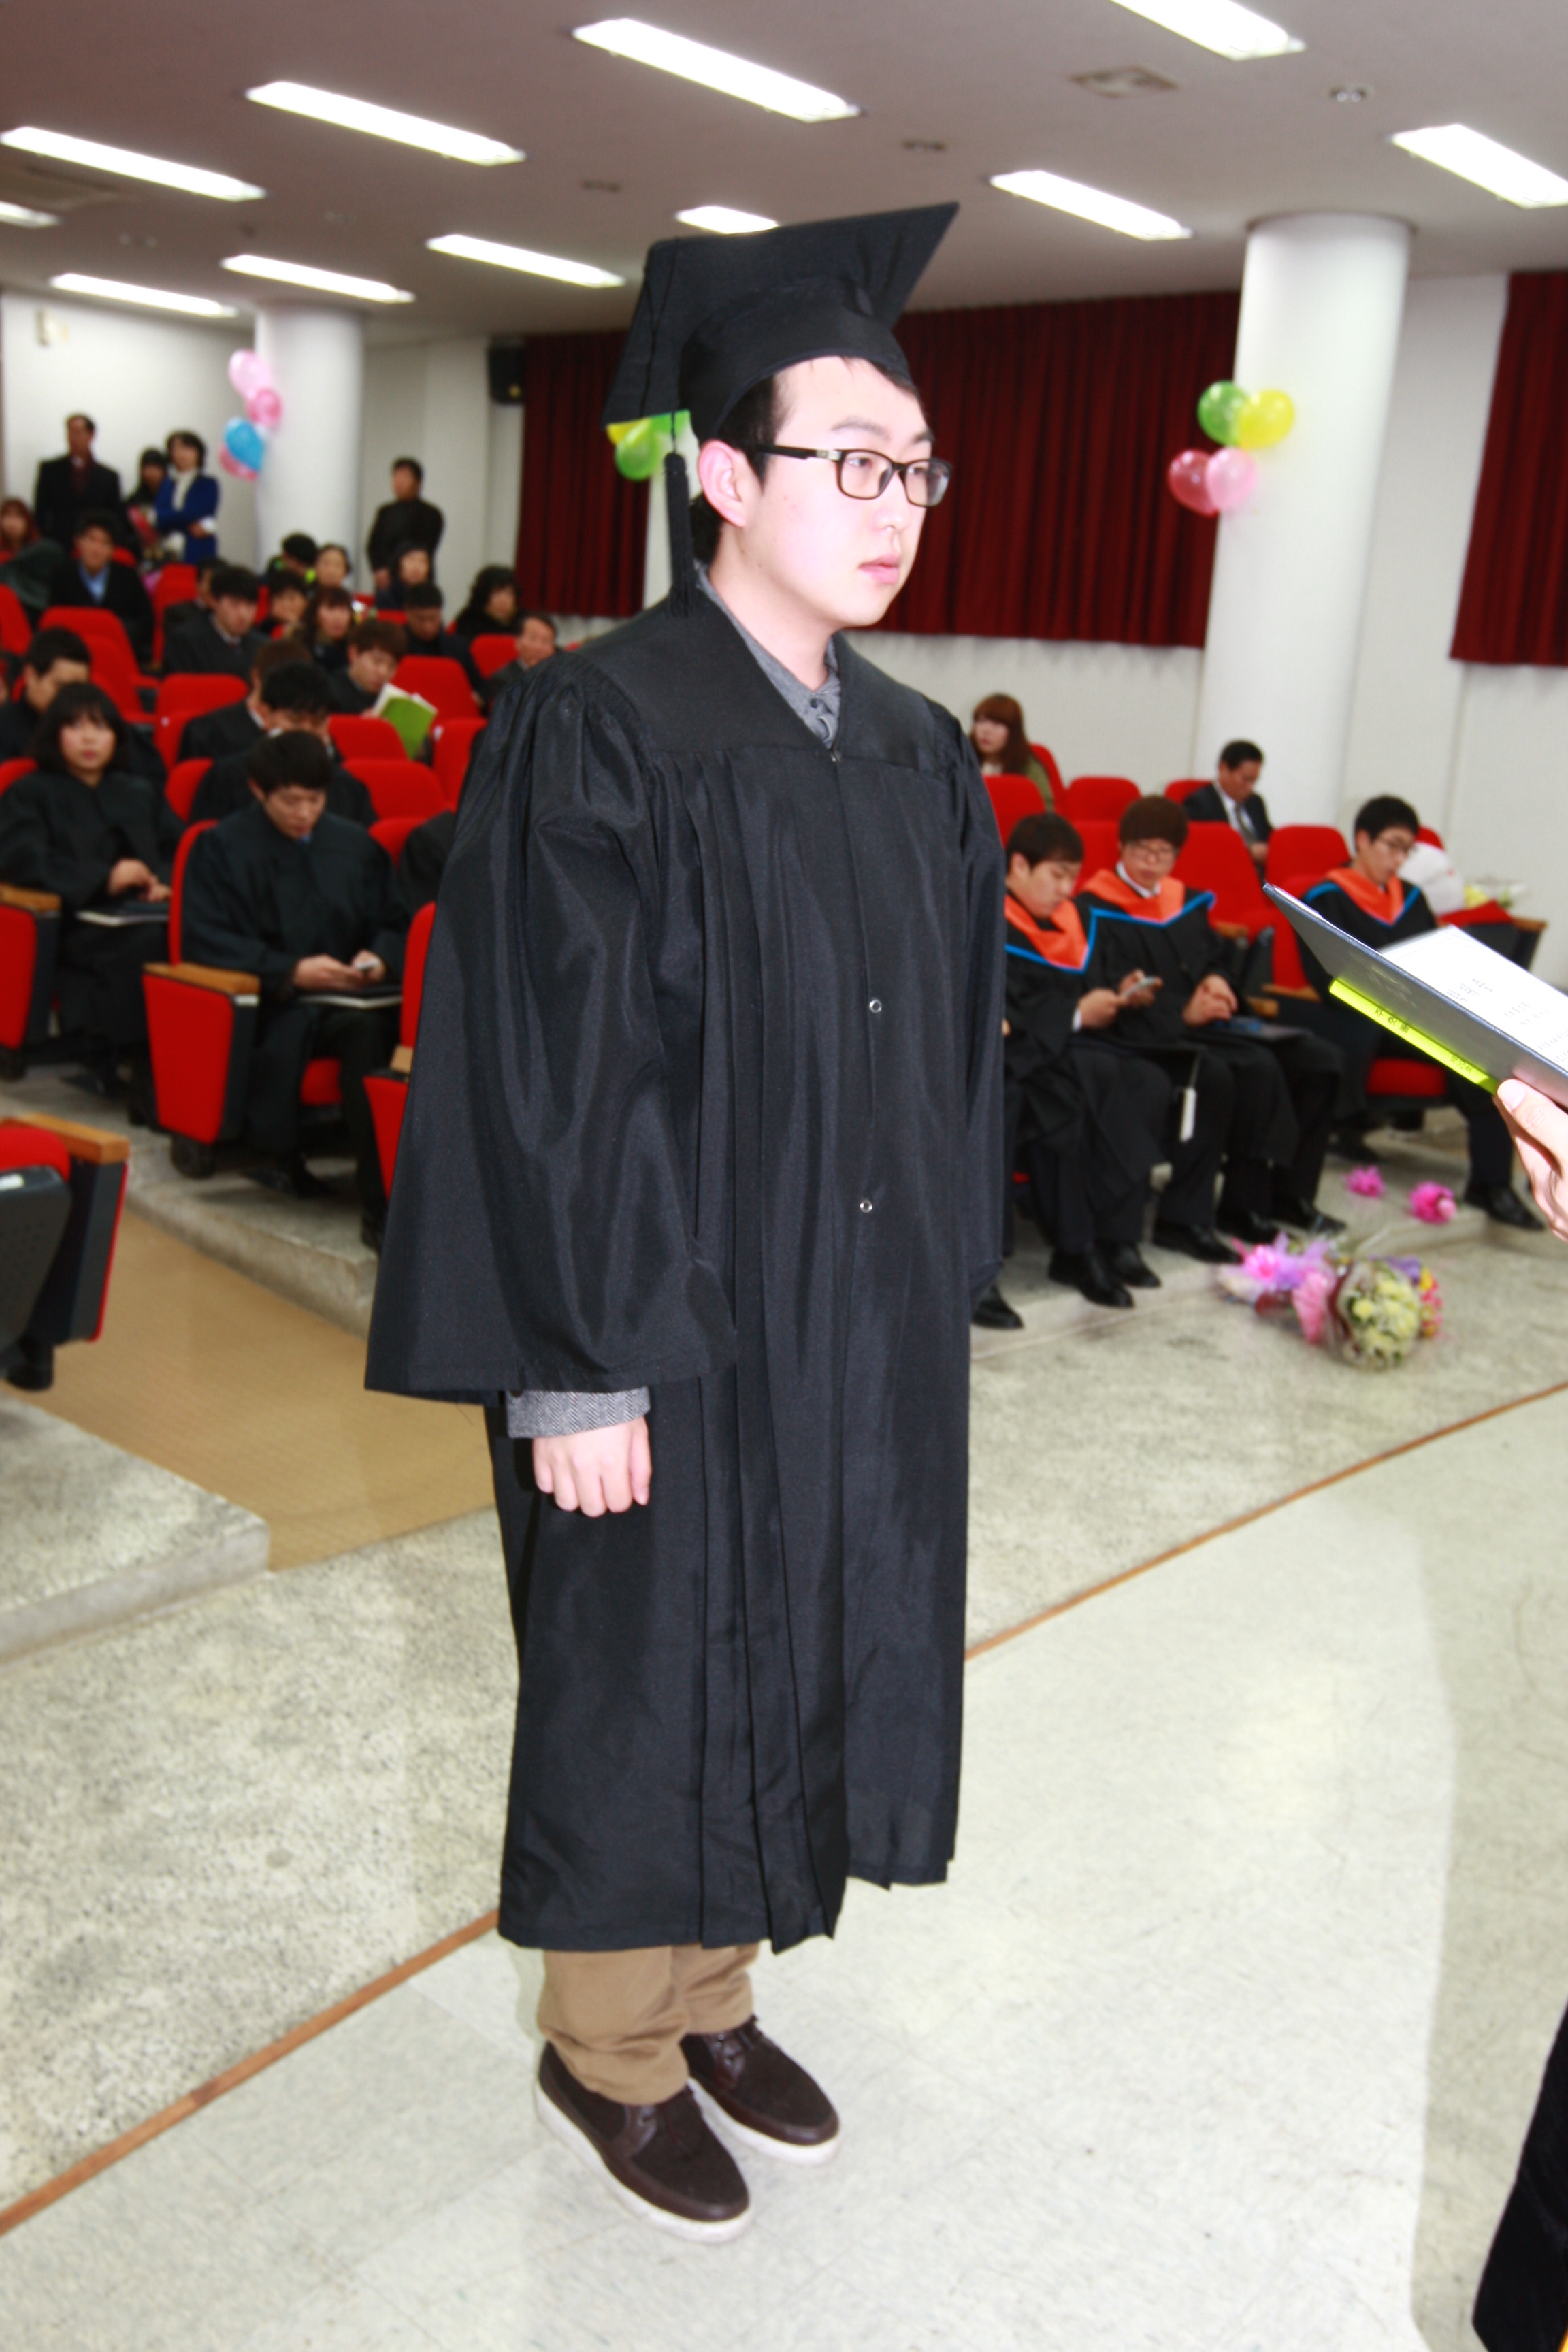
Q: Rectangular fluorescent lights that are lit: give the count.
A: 11